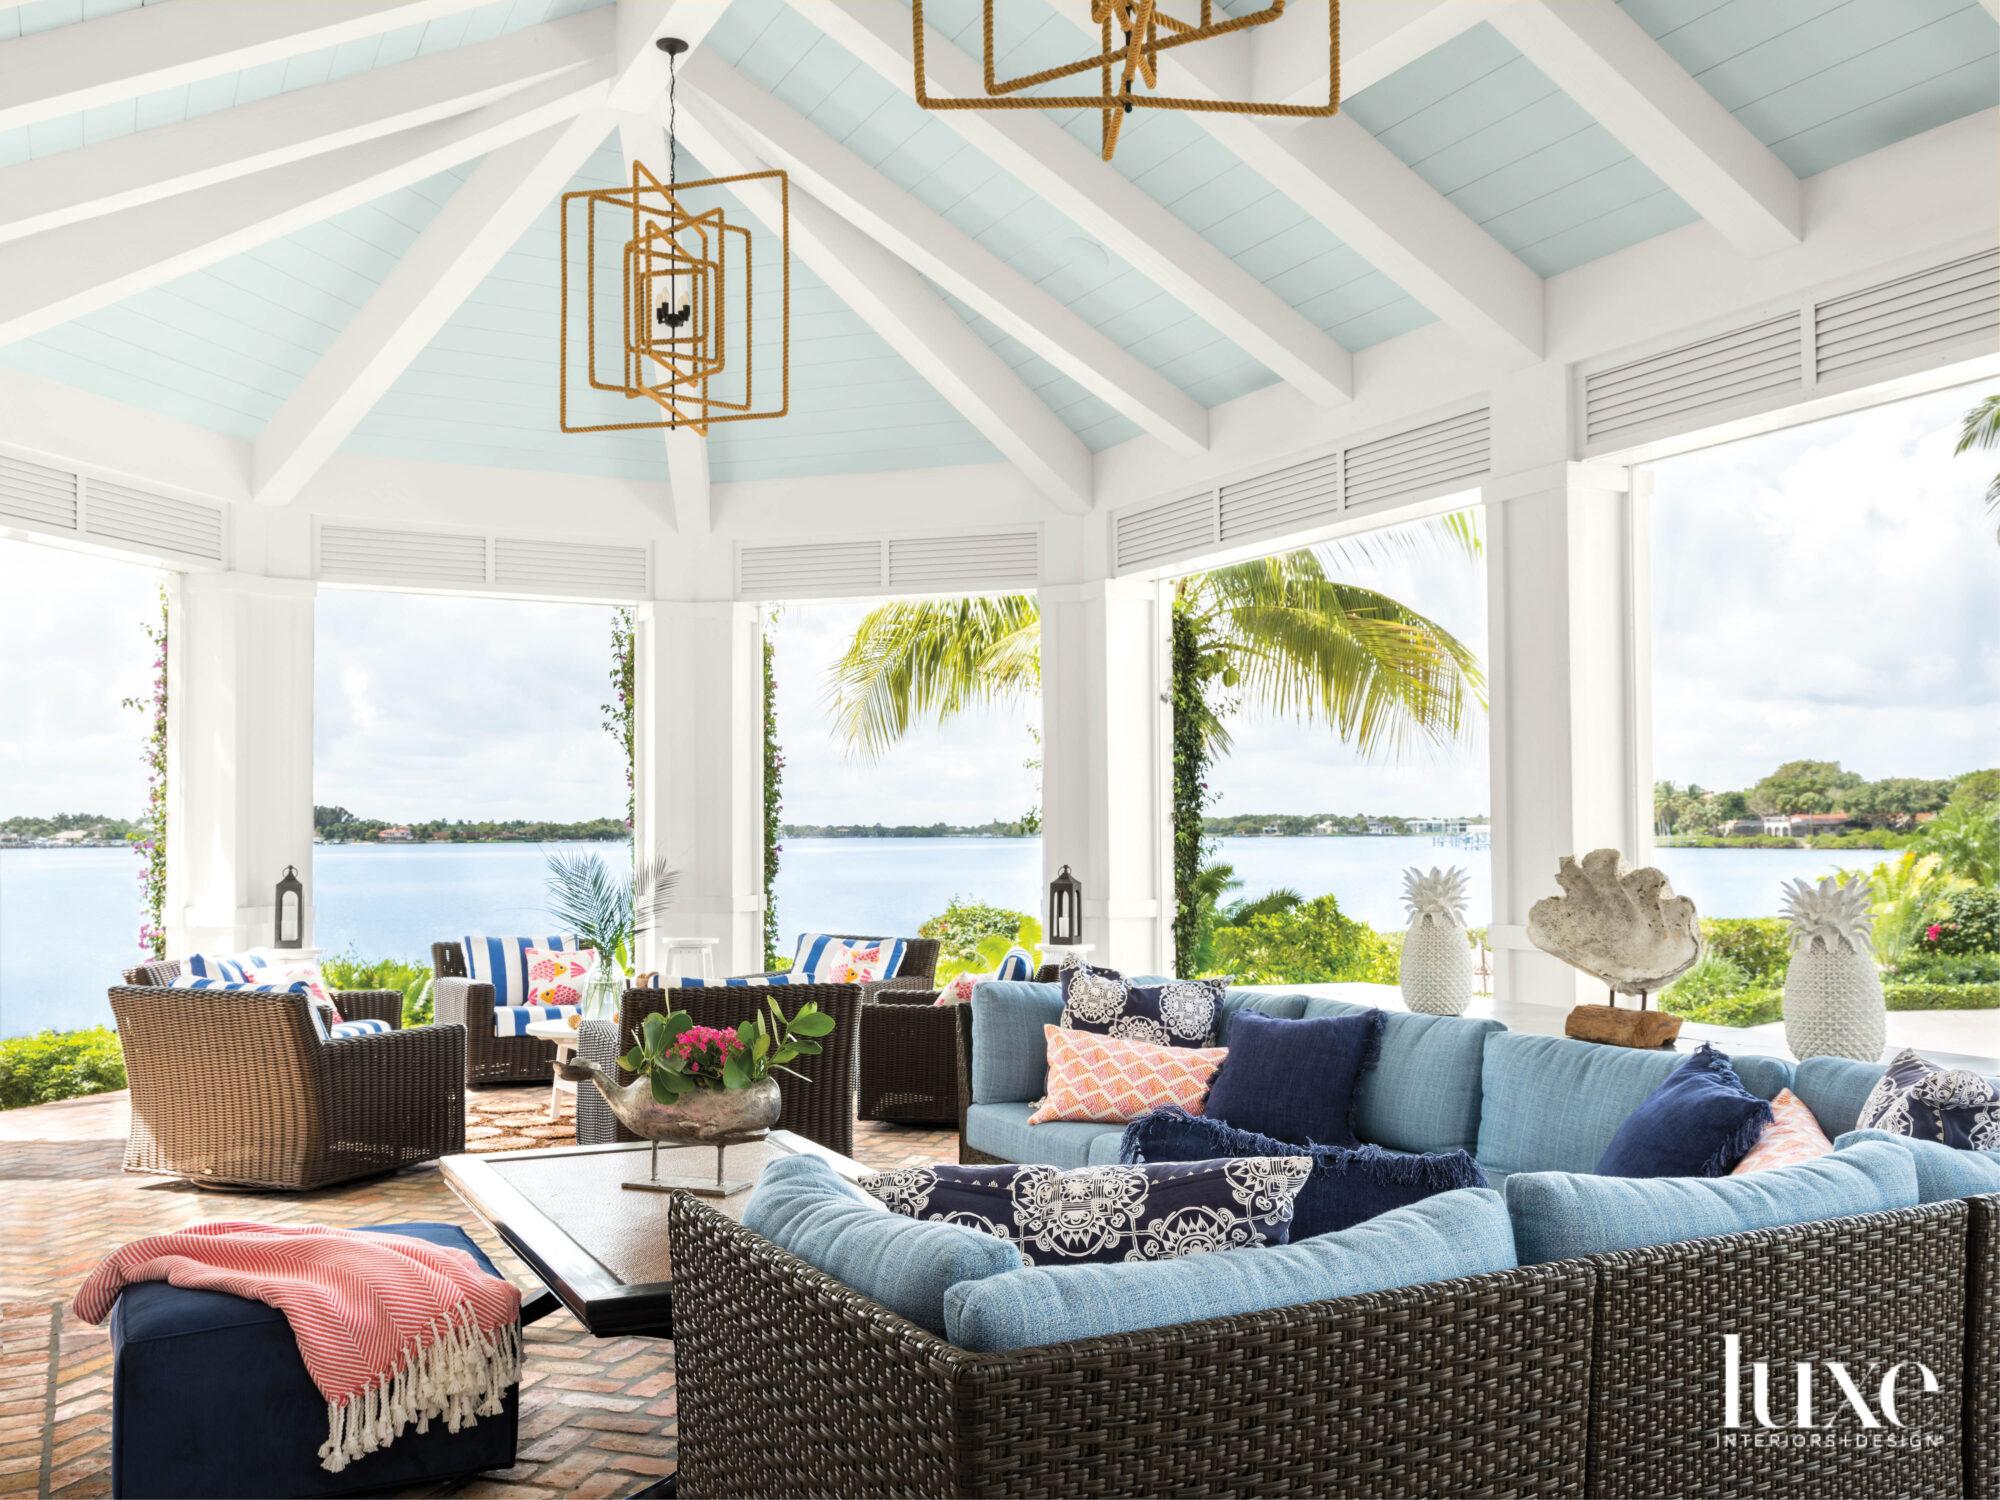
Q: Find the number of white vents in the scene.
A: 11